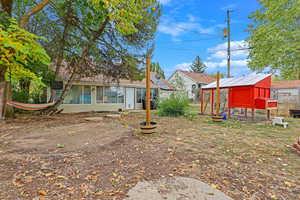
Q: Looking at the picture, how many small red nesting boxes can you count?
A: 1